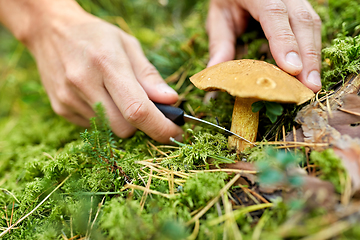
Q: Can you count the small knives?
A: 1